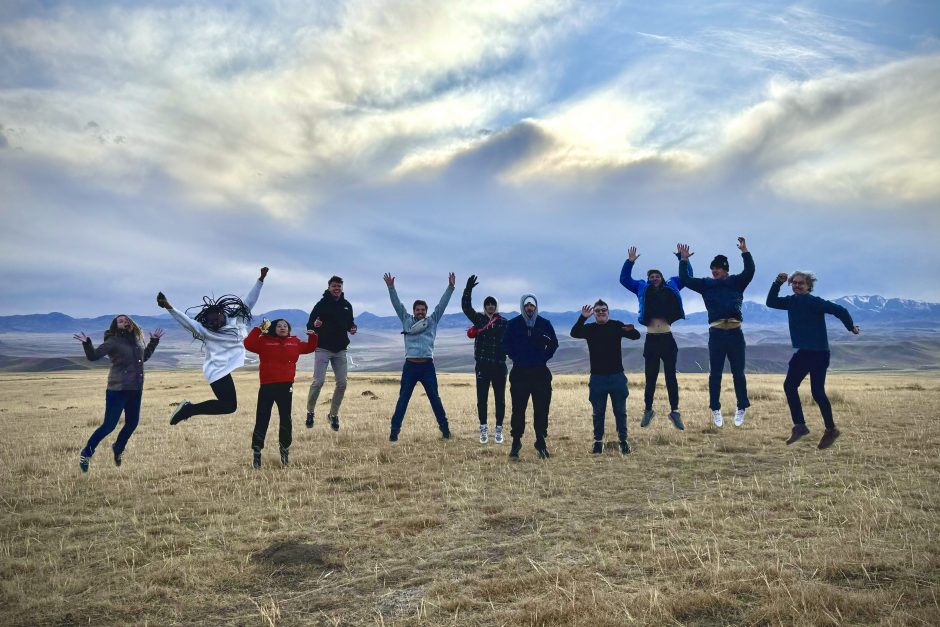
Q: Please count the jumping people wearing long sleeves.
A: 11